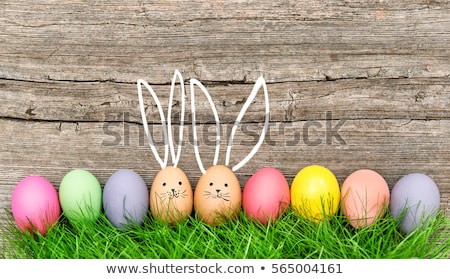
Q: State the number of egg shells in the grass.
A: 9